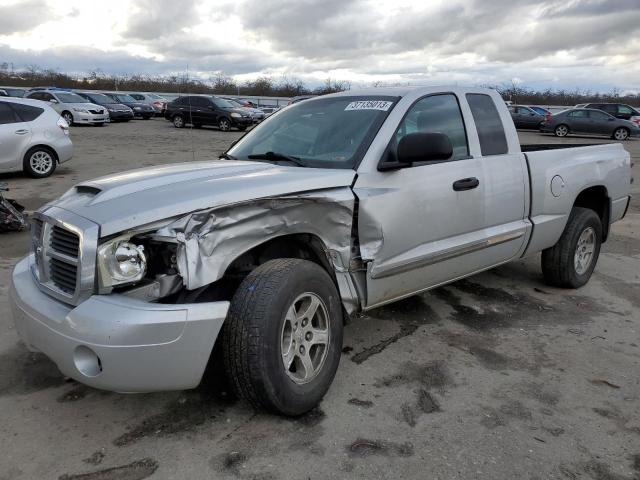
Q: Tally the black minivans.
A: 1